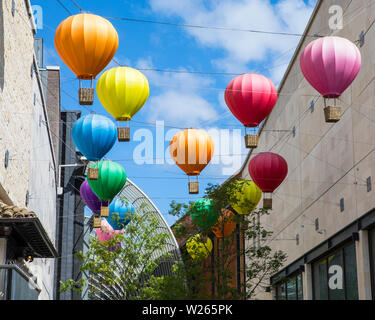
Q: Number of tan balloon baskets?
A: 9